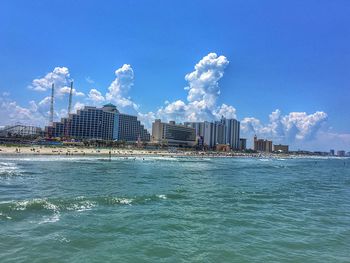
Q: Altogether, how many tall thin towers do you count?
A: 2